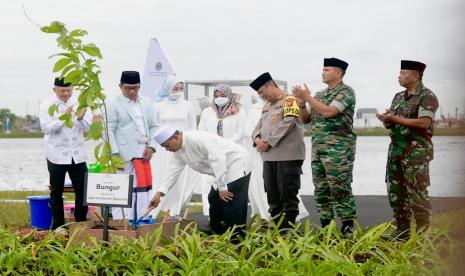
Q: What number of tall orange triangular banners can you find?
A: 0